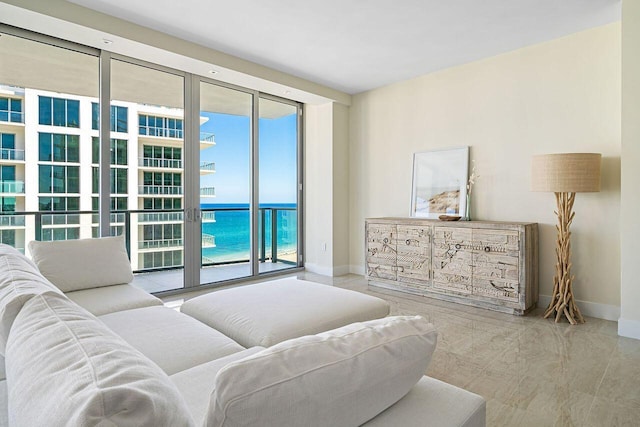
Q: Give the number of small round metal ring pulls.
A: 4